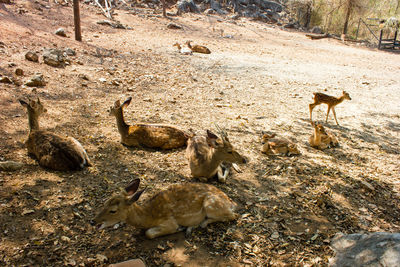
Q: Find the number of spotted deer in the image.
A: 9